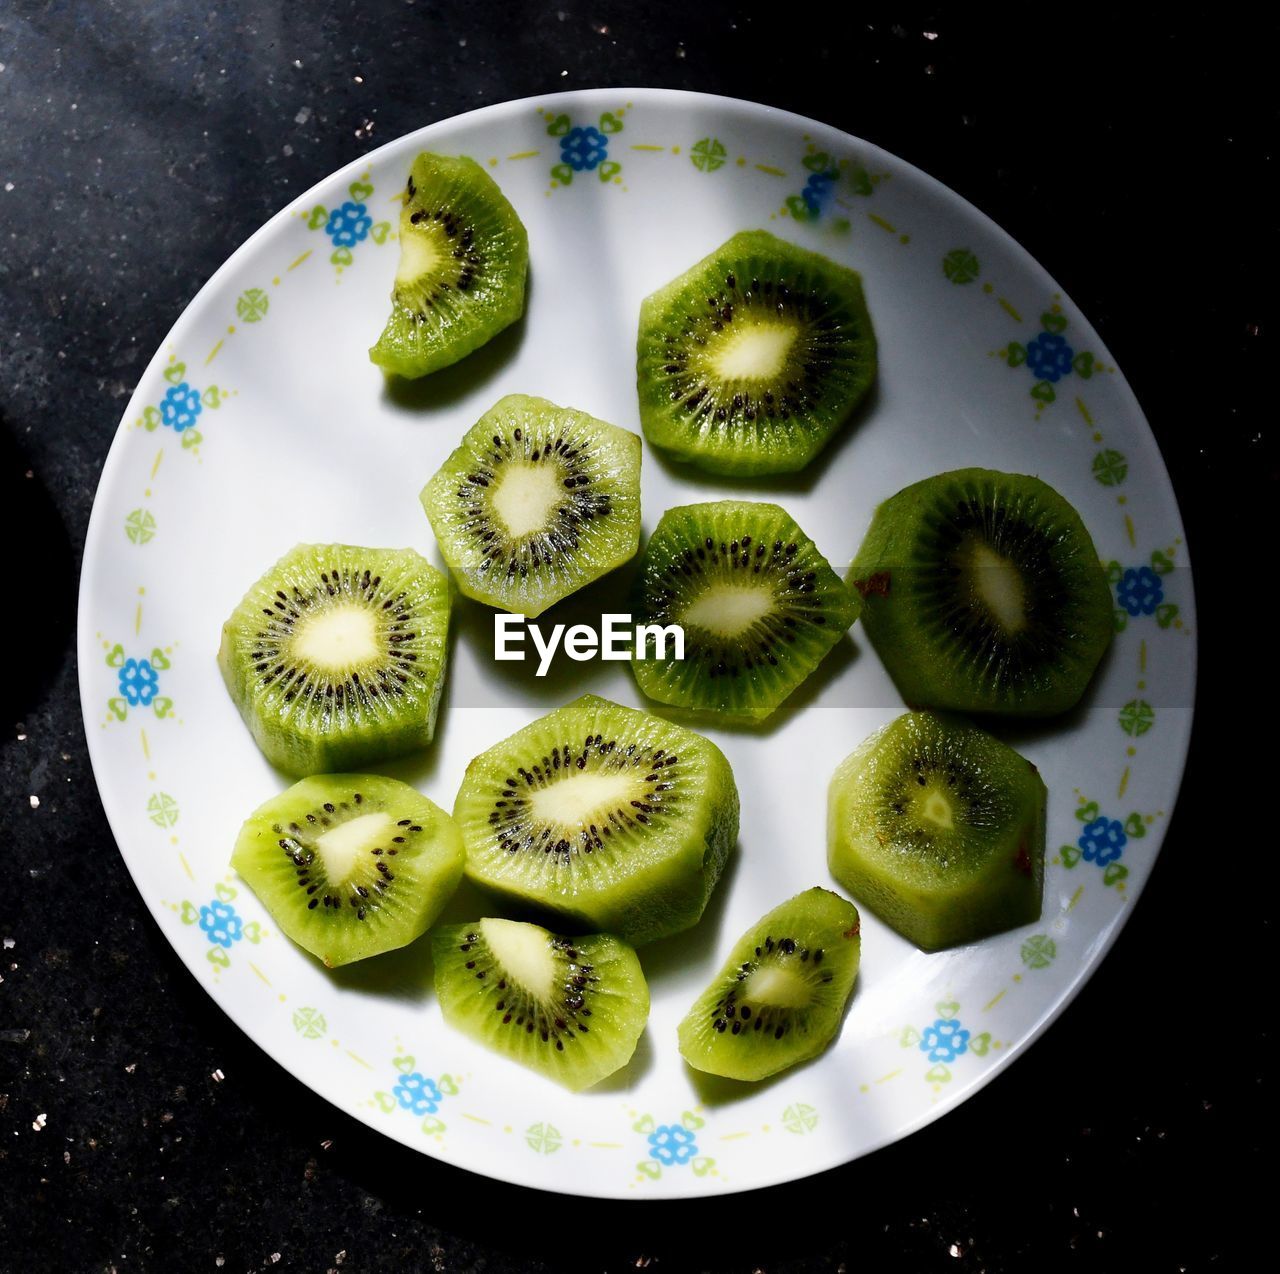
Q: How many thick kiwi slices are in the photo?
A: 4